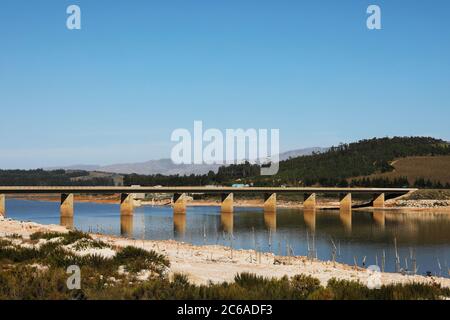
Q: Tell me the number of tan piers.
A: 9